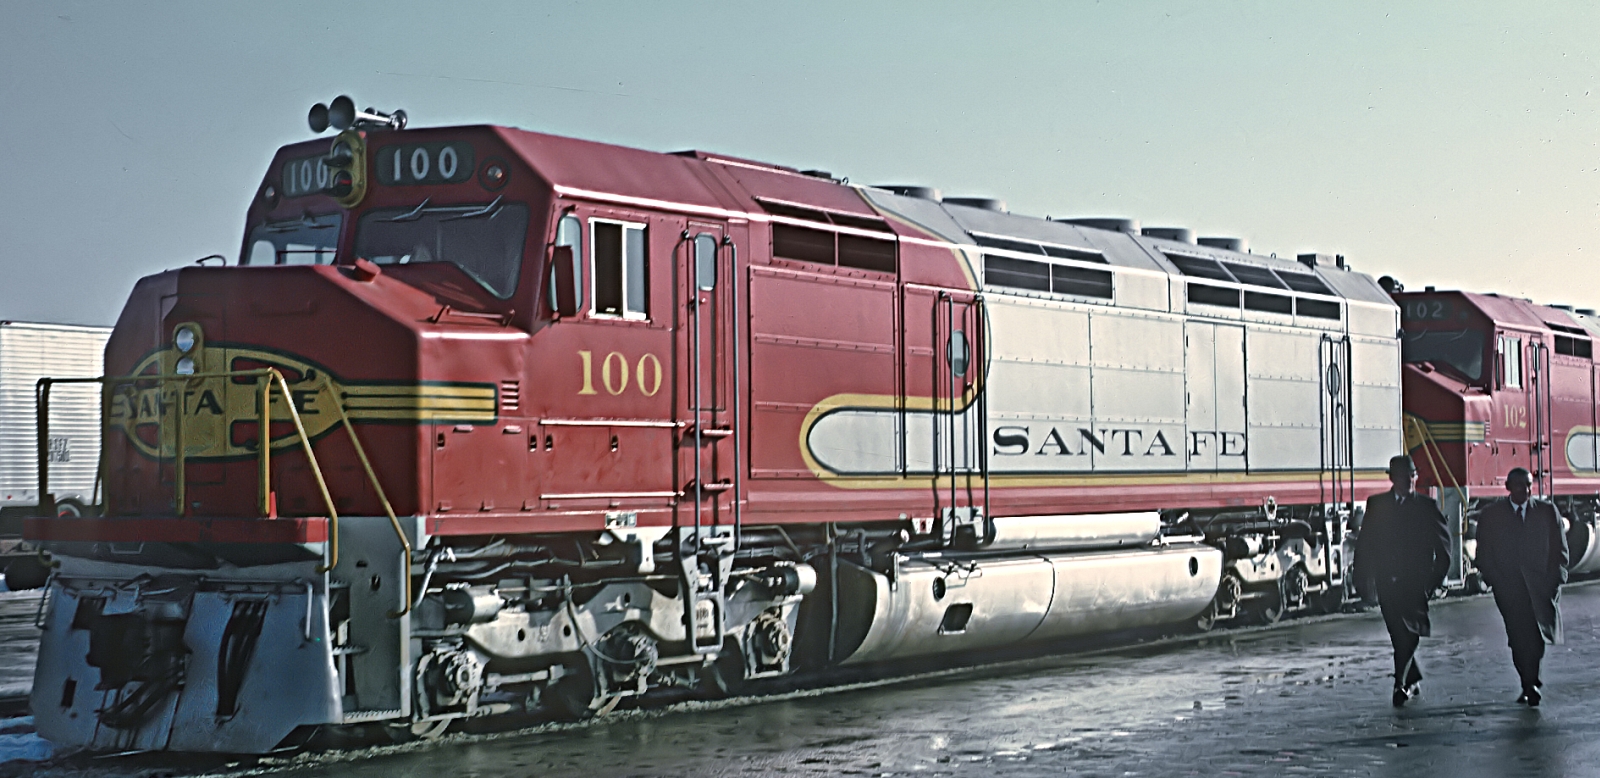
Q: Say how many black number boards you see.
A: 3